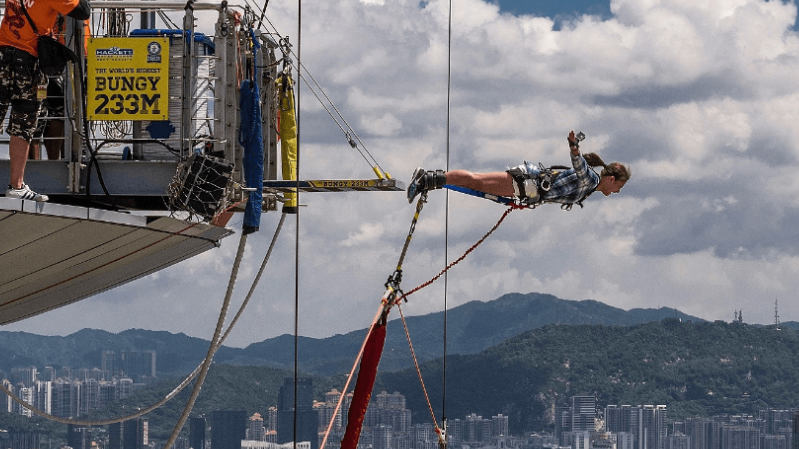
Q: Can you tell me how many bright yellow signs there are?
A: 1